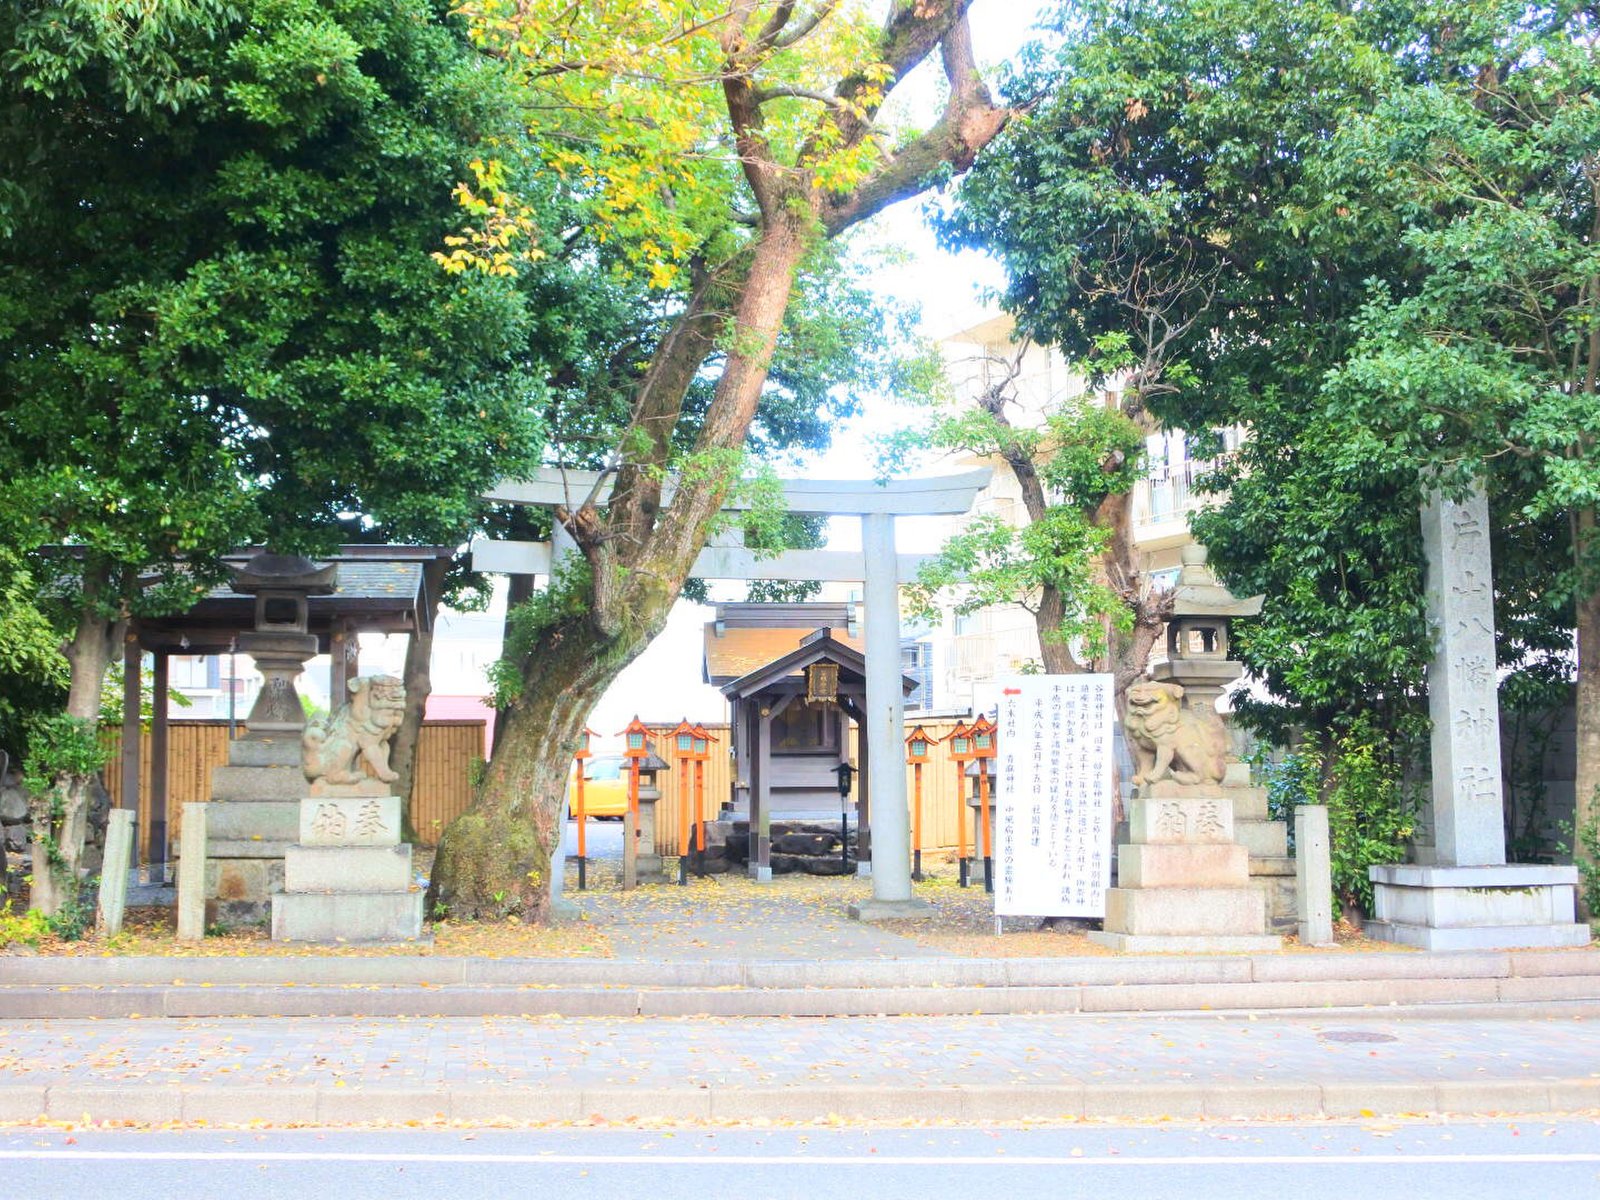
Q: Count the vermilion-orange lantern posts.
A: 7